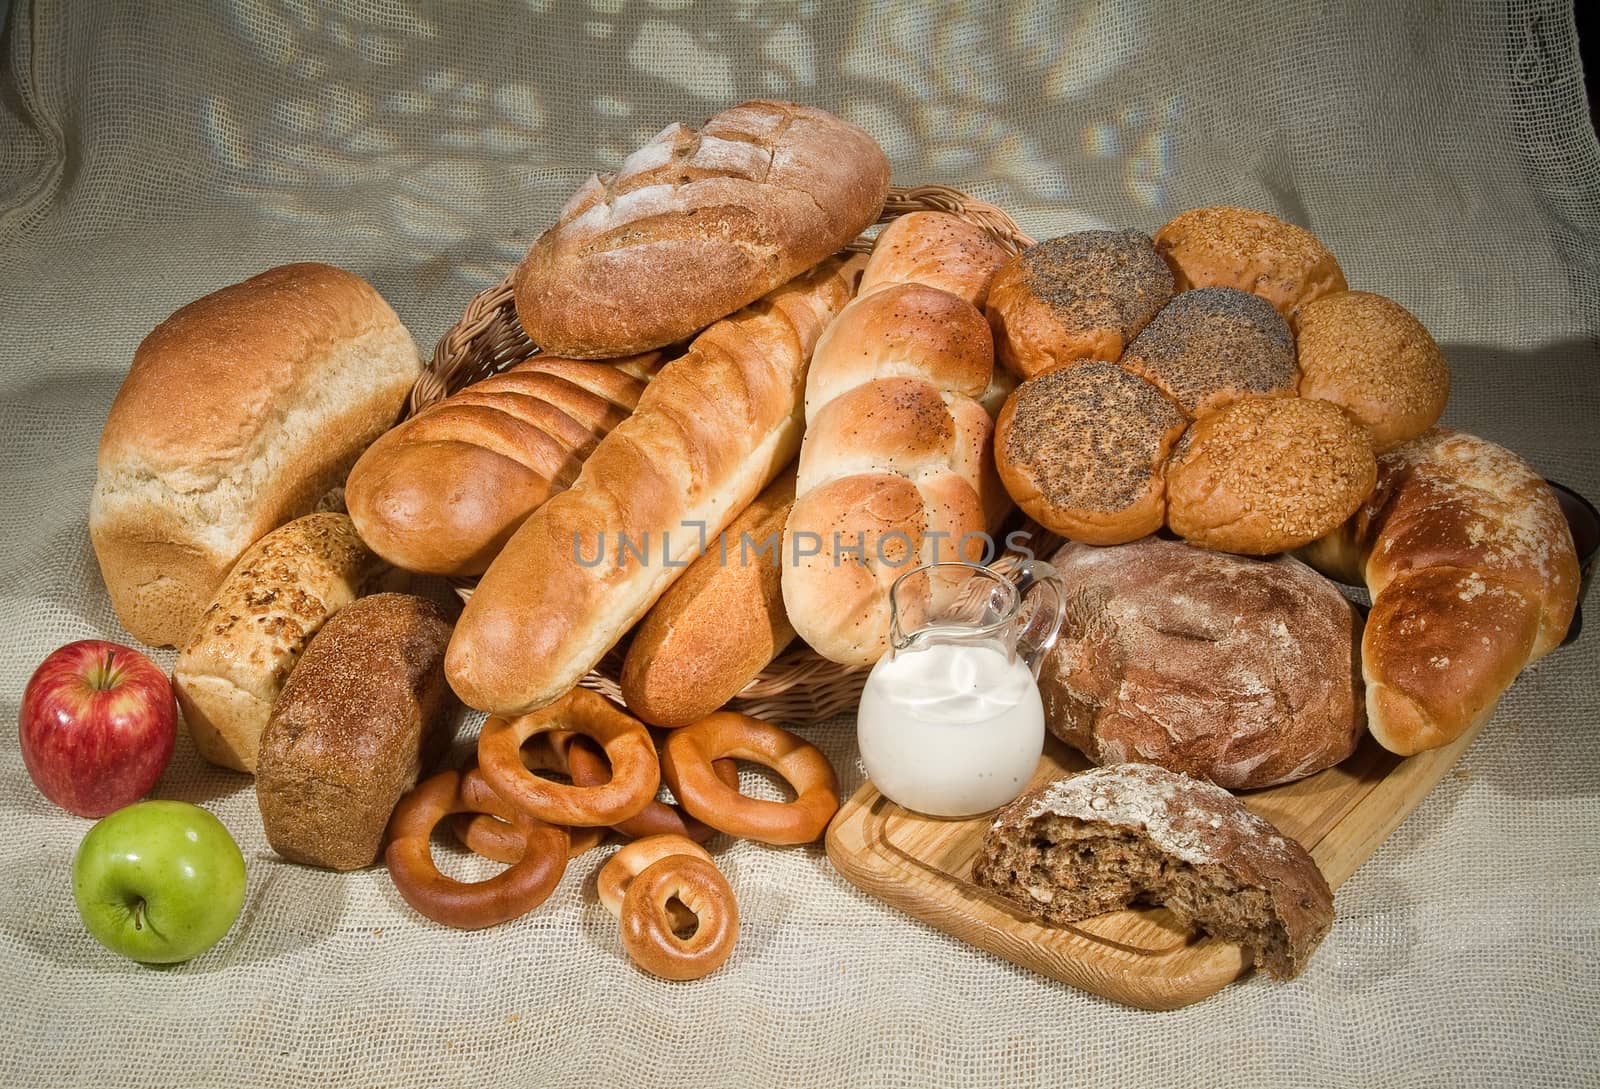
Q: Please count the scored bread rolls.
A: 3